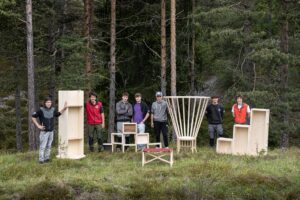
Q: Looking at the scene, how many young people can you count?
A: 7